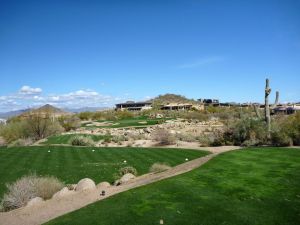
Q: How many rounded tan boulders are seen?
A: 5